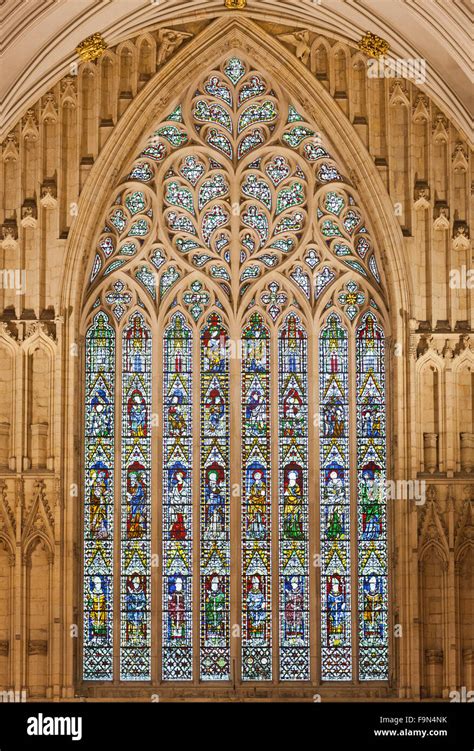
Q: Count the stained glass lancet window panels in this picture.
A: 8